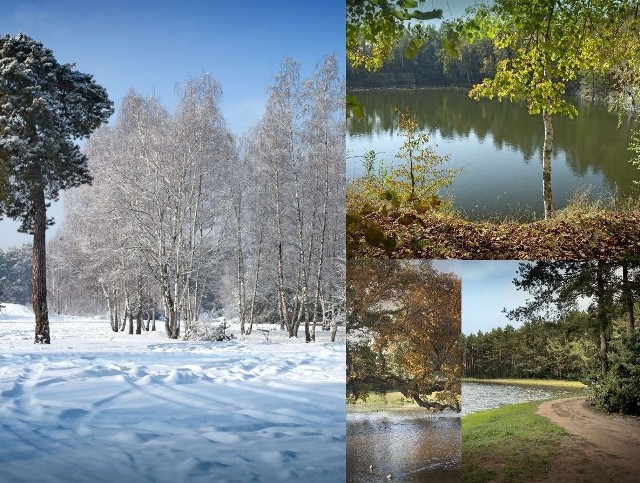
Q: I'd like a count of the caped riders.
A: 0